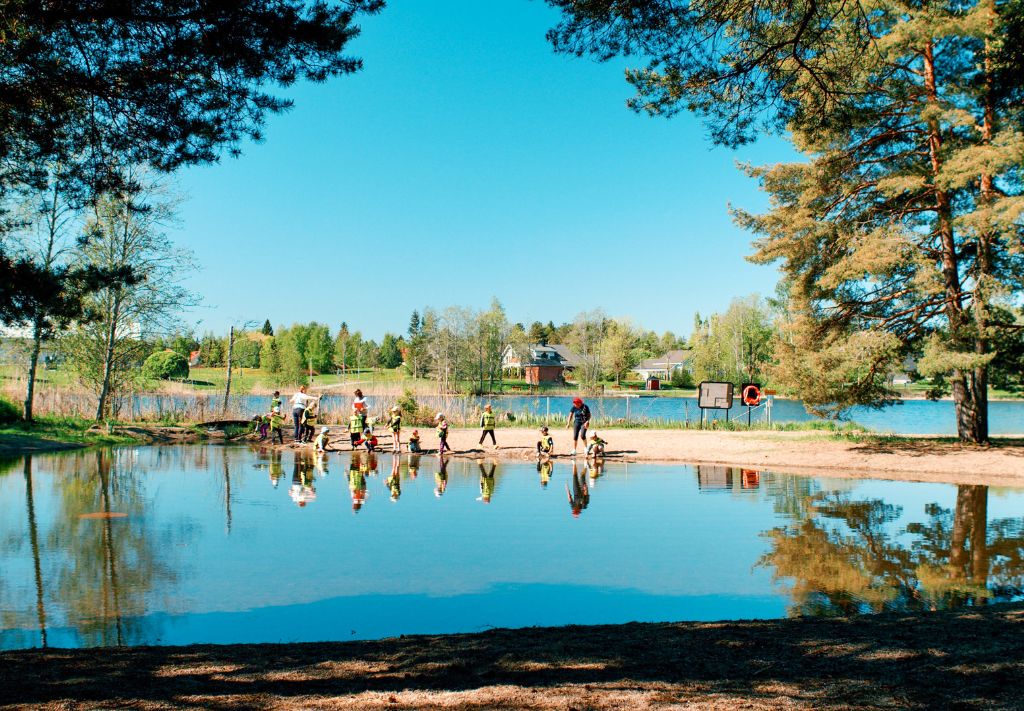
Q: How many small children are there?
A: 14